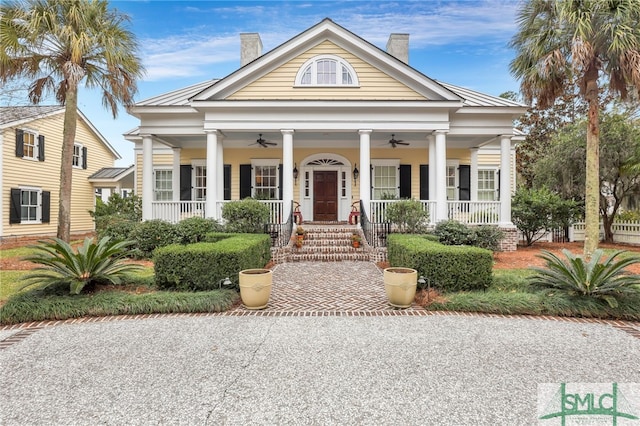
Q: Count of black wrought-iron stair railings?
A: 2